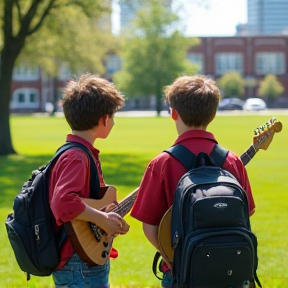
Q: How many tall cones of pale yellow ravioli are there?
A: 0